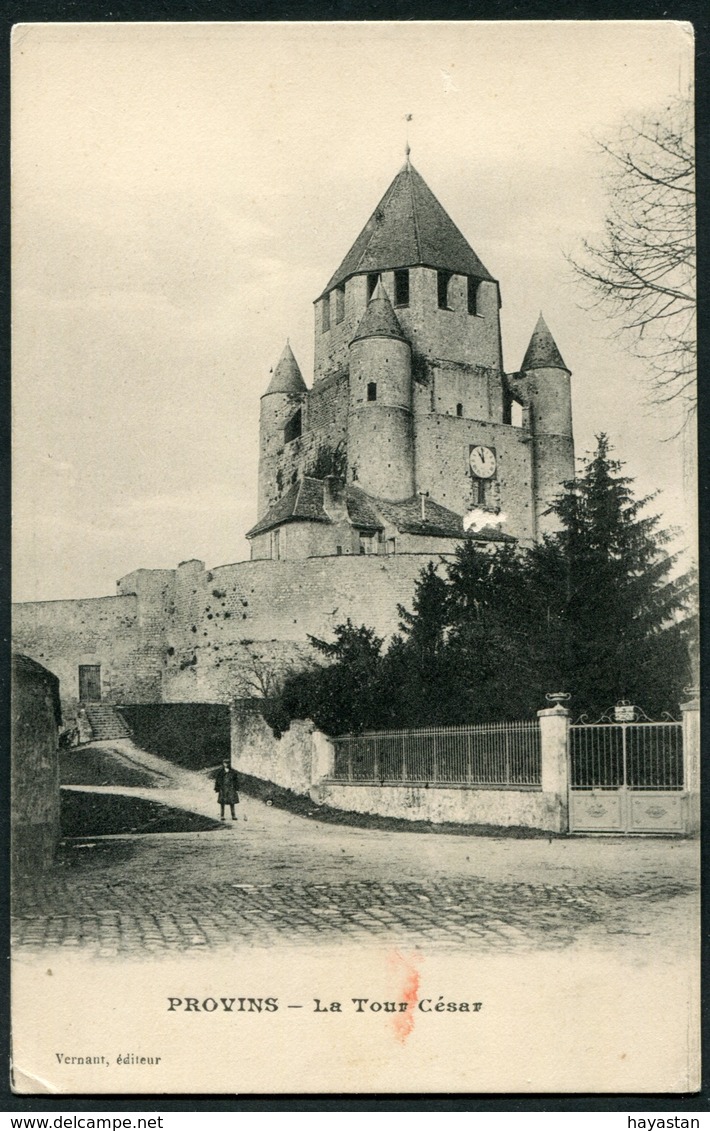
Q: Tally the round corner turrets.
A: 3